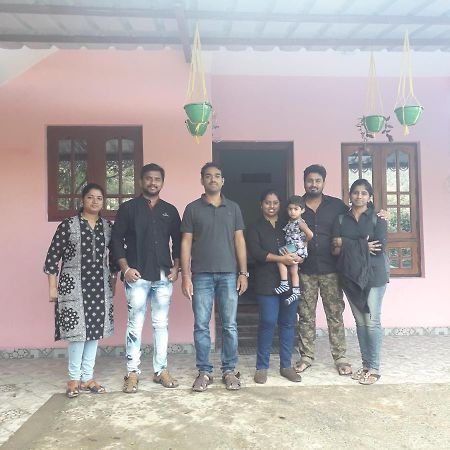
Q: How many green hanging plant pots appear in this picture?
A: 4